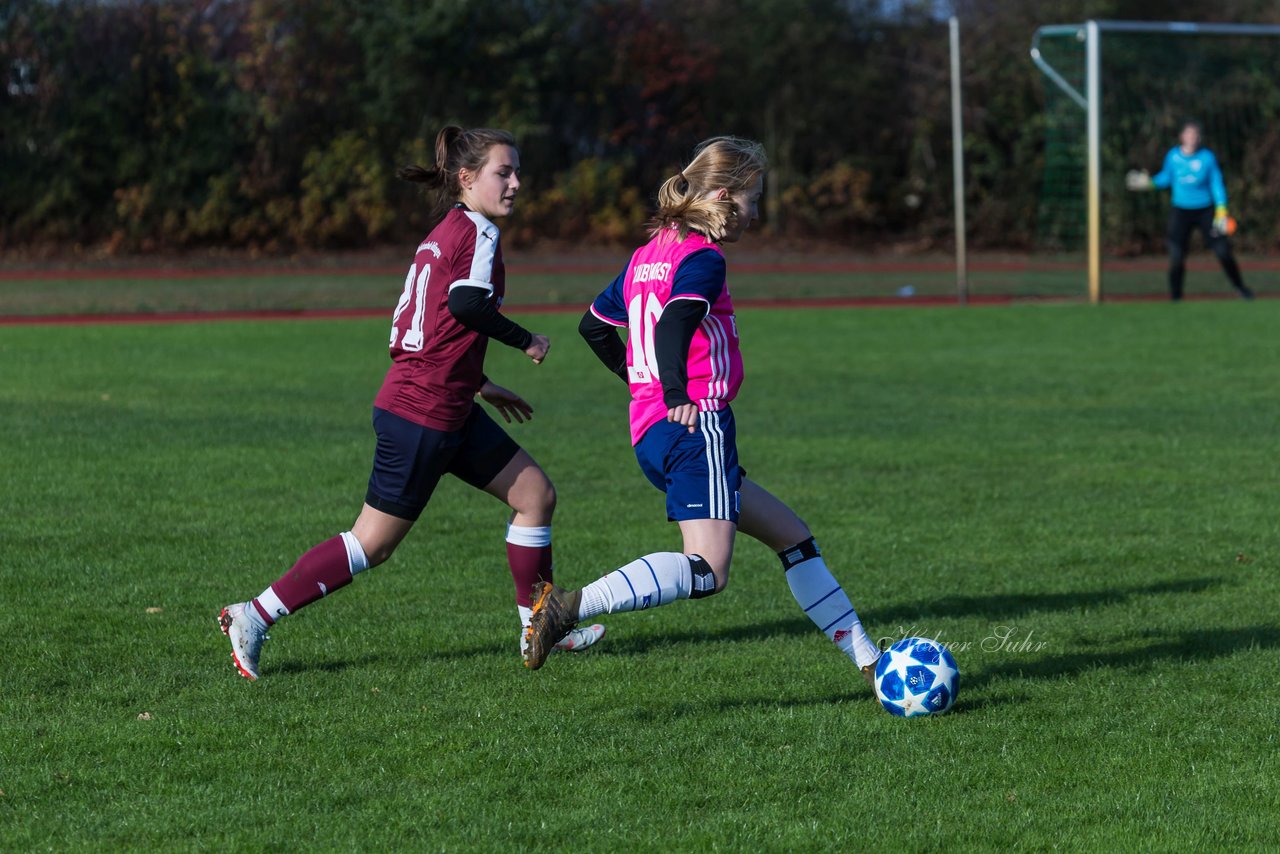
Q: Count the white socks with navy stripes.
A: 2